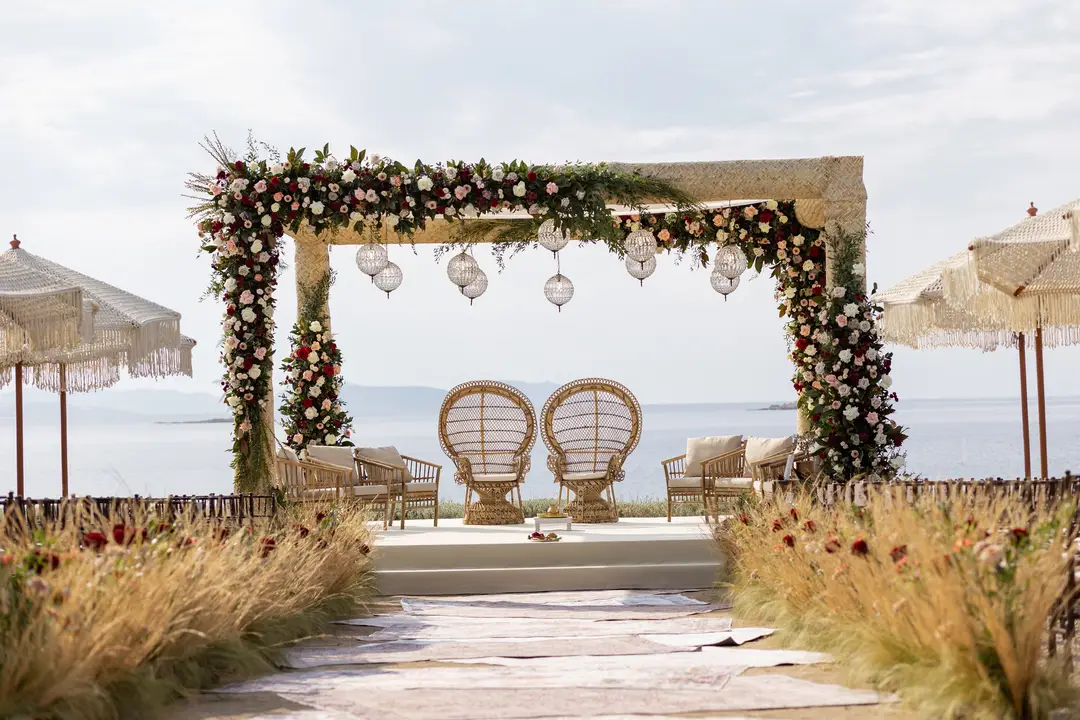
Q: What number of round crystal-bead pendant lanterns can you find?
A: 10